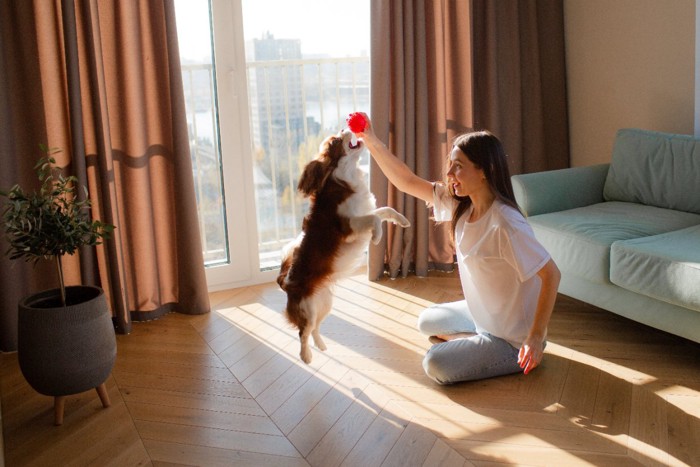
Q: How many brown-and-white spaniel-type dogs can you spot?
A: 1